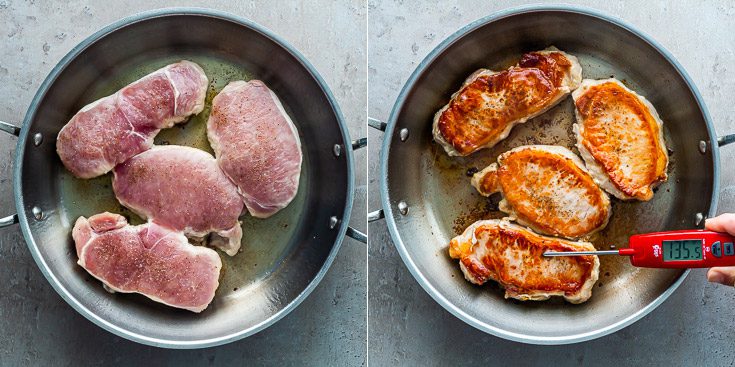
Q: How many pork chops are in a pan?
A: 4